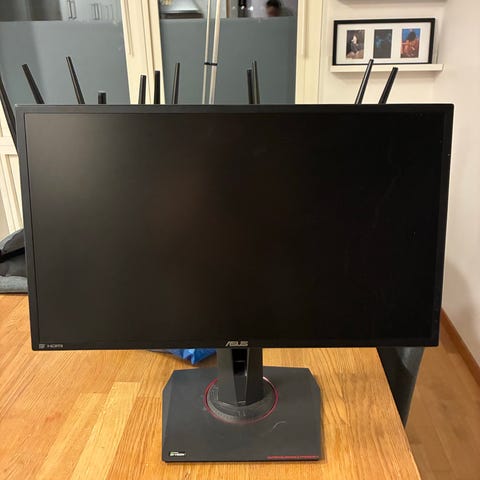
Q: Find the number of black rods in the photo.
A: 11